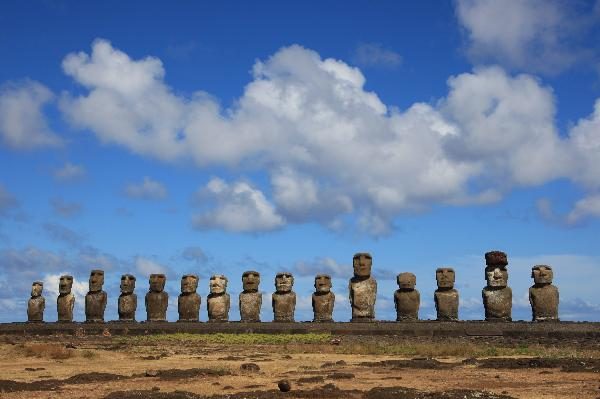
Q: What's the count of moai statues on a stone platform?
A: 15